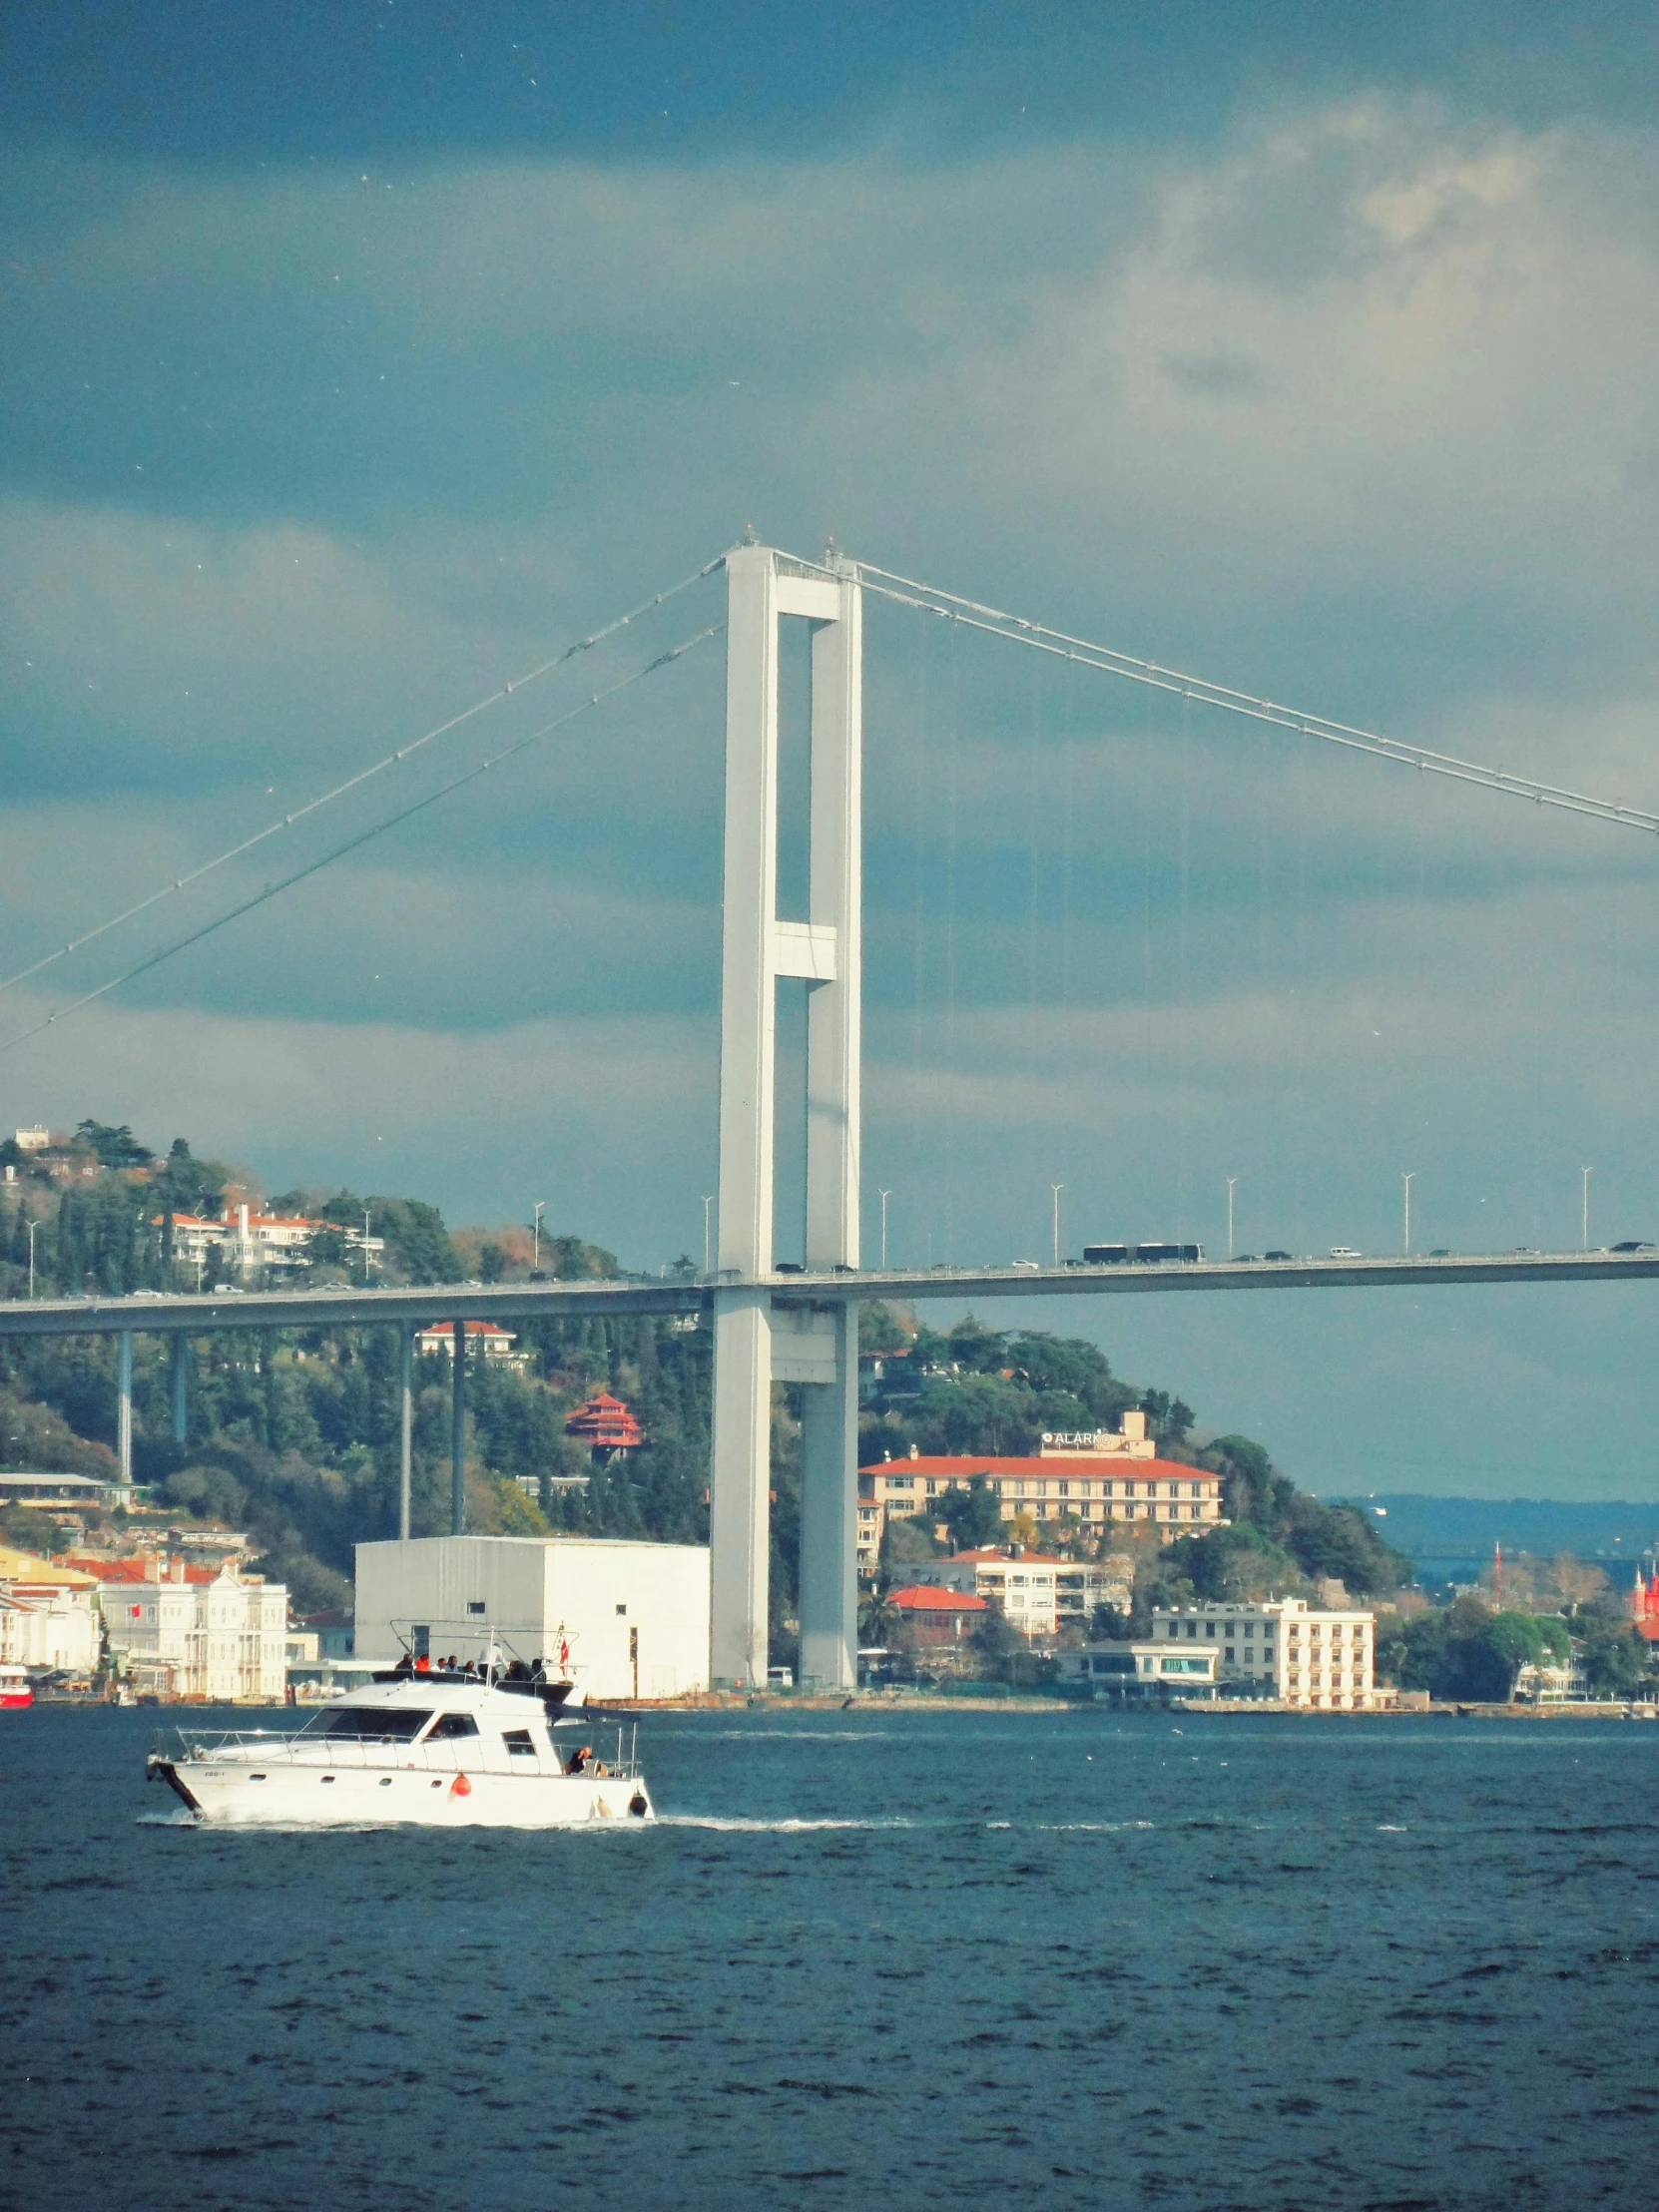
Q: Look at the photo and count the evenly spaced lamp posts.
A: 10